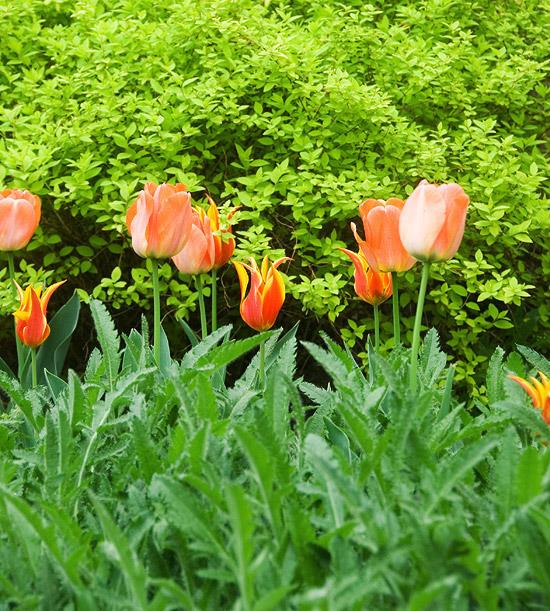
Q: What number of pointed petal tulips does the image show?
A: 5